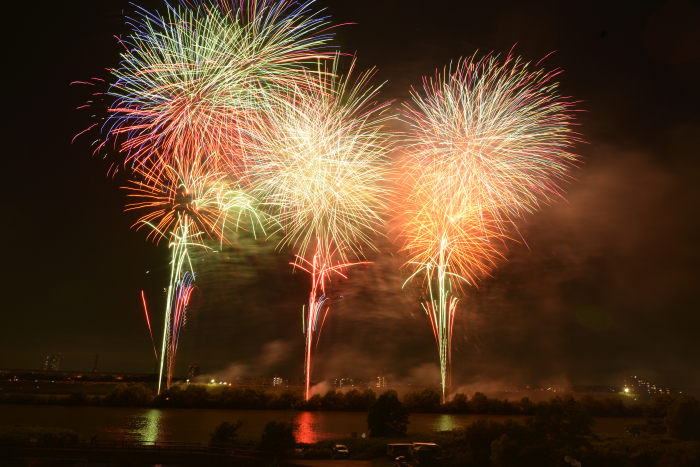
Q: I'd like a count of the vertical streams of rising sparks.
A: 3